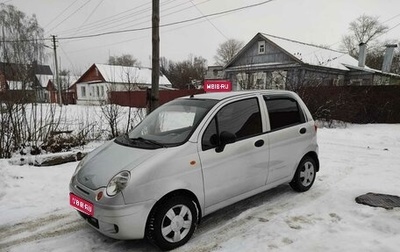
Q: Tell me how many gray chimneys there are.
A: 2